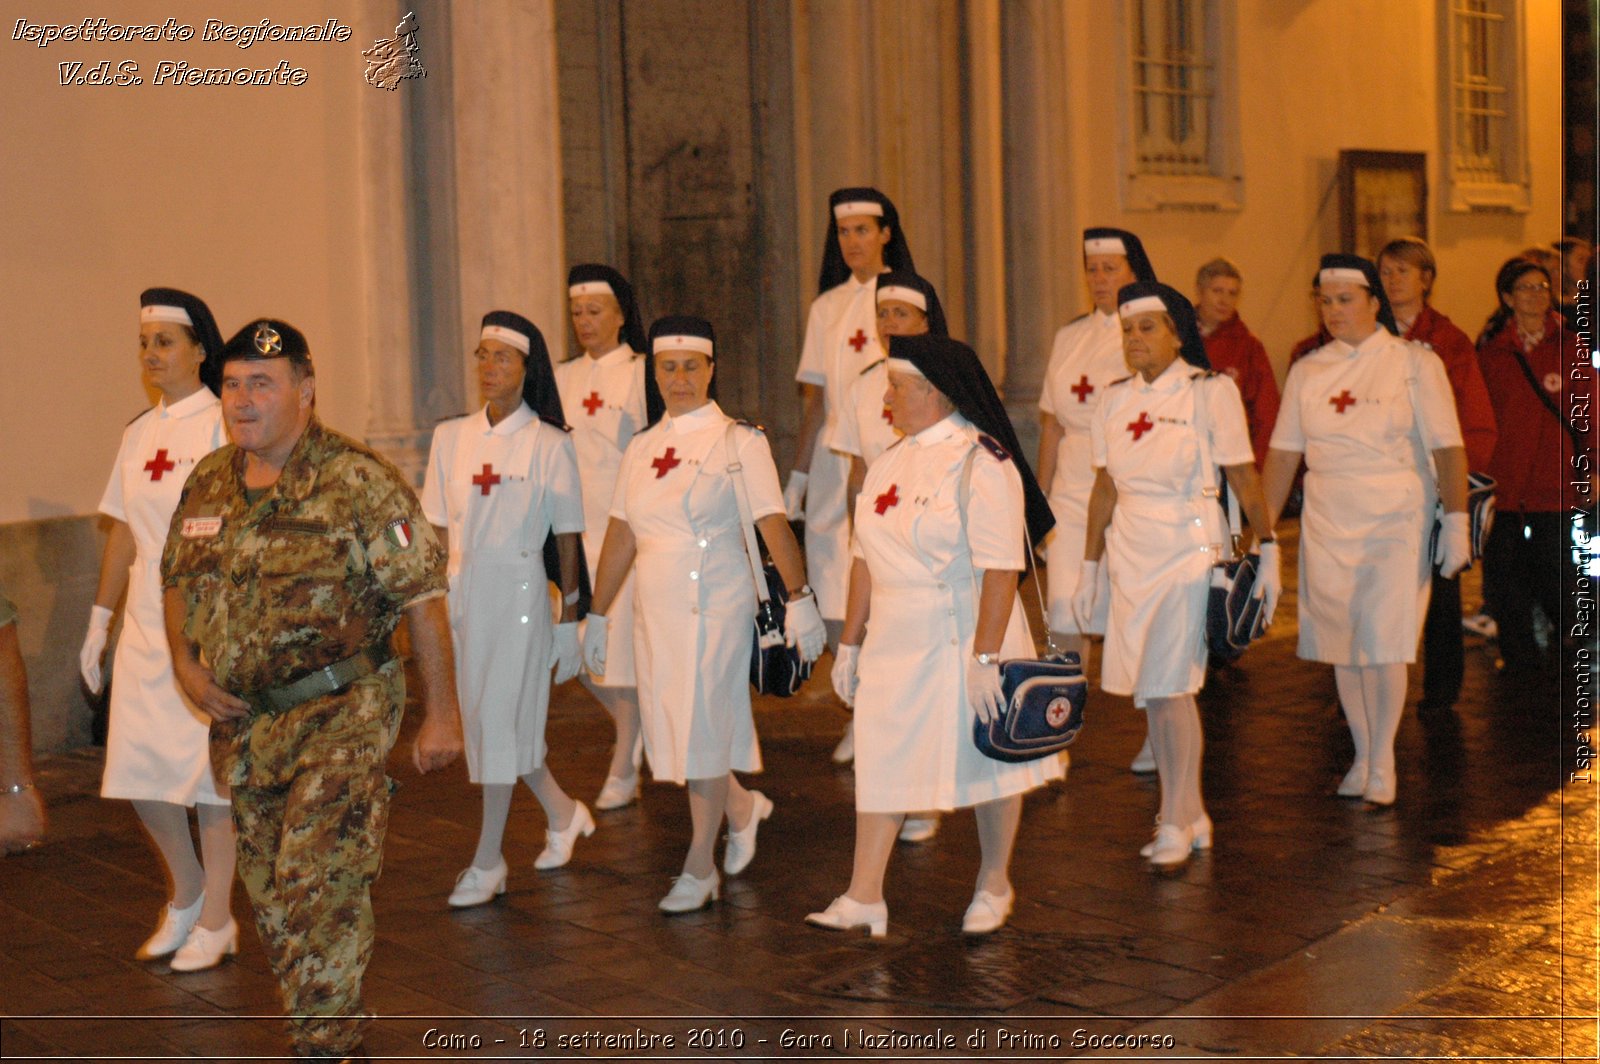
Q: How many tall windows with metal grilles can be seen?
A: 2